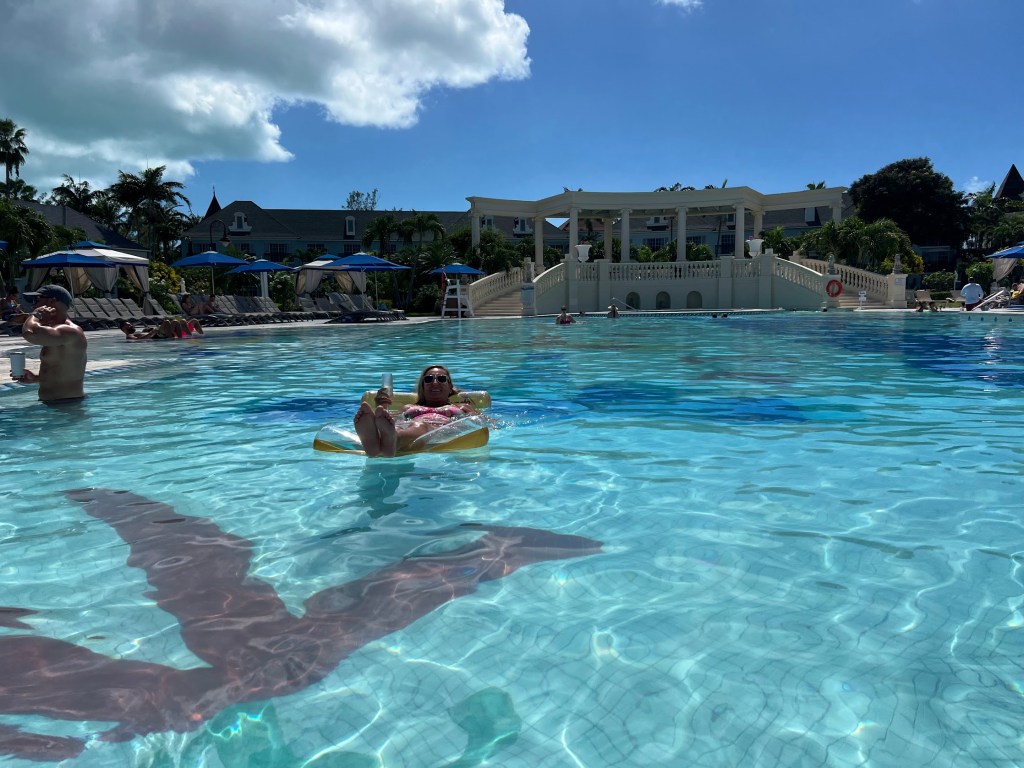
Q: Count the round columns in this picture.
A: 9